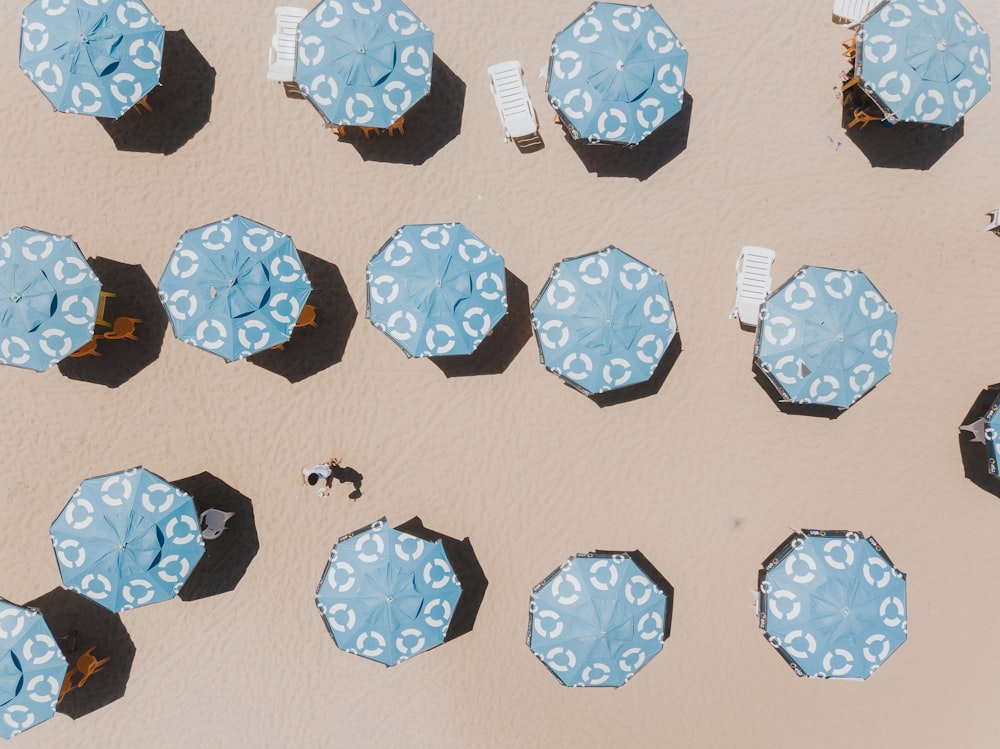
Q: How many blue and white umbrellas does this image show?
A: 15